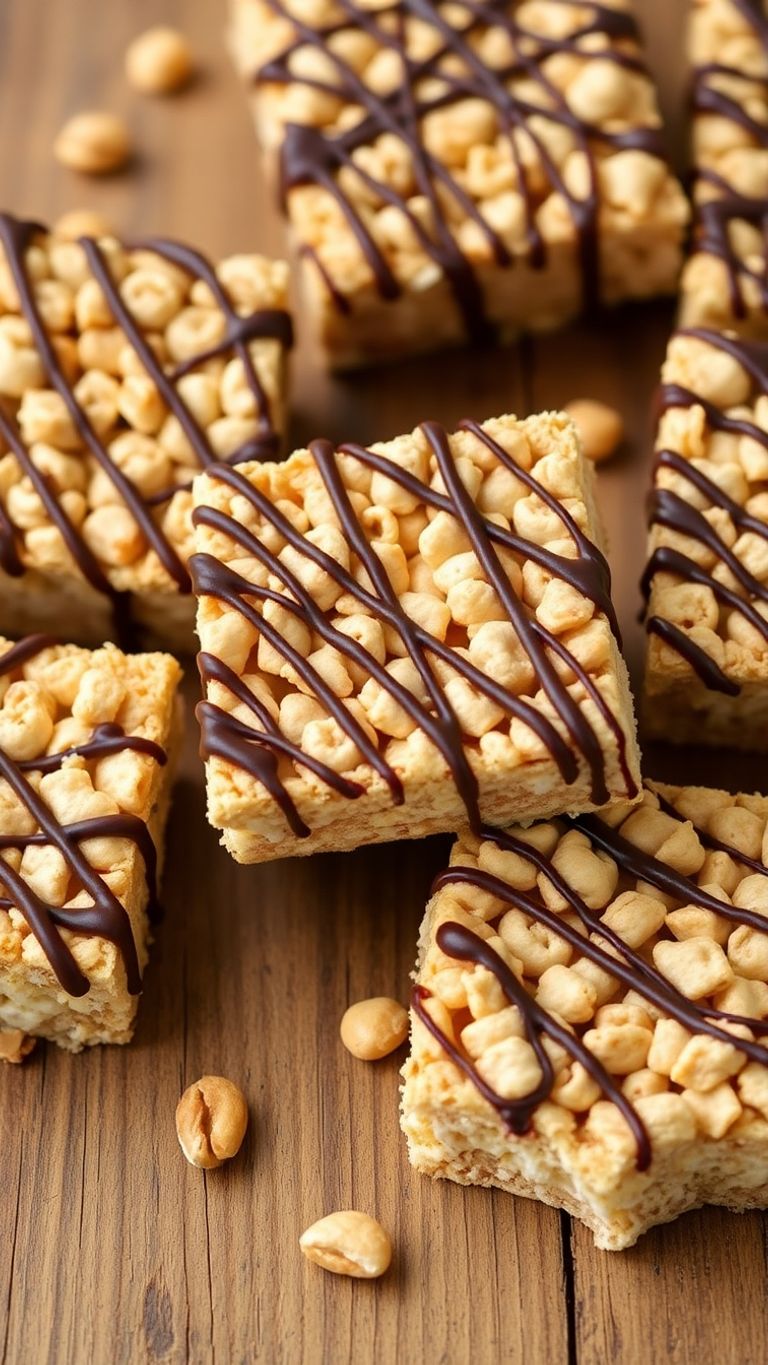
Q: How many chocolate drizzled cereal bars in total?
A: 7